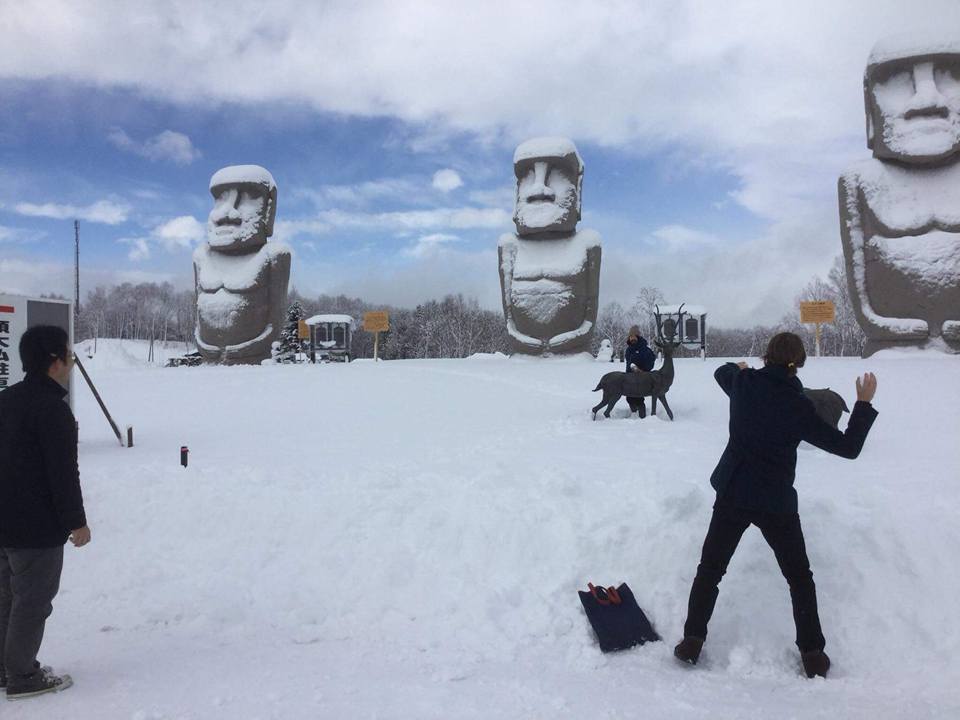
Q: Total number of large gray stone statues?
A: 3